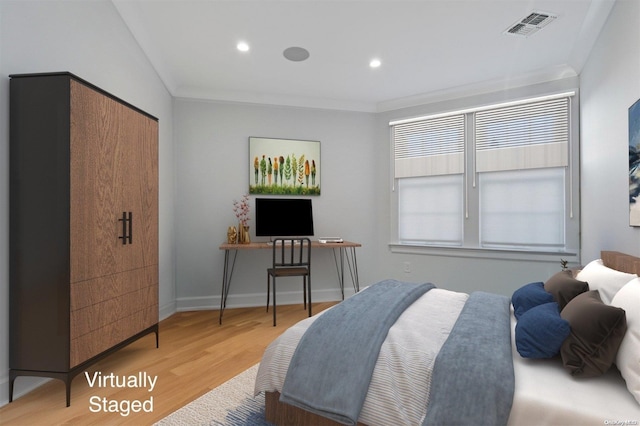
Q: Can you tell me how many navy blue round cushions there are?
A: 2